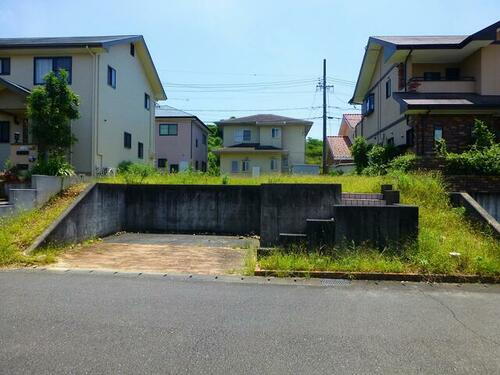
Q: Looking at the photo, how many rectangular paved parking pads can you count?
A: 1